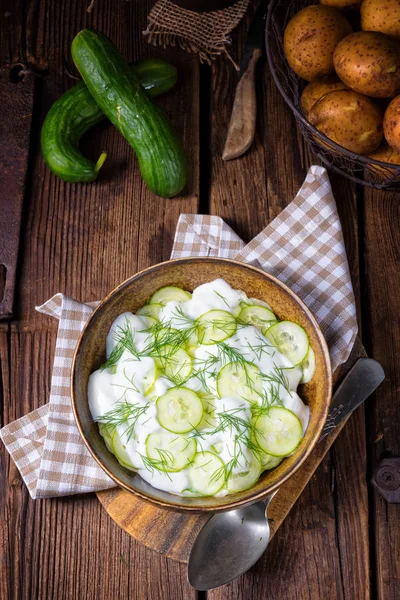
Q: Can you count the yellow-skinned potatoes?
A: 8